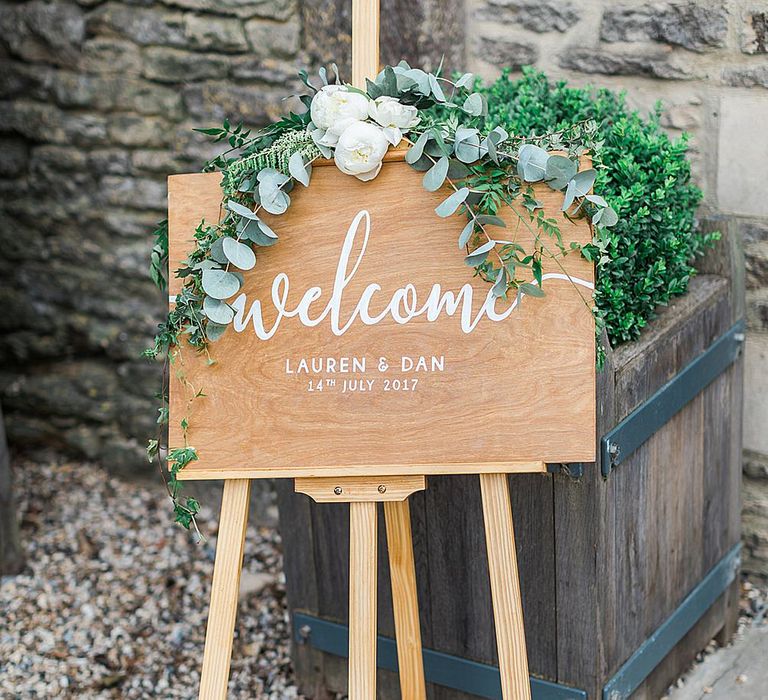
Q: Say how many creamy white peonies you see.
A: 3